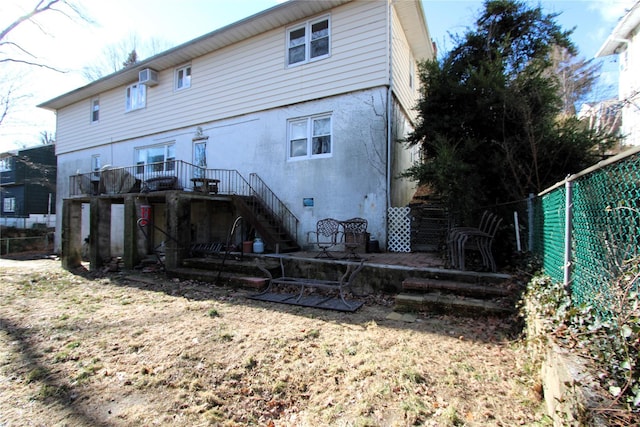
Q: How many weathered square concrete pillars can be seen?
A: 4